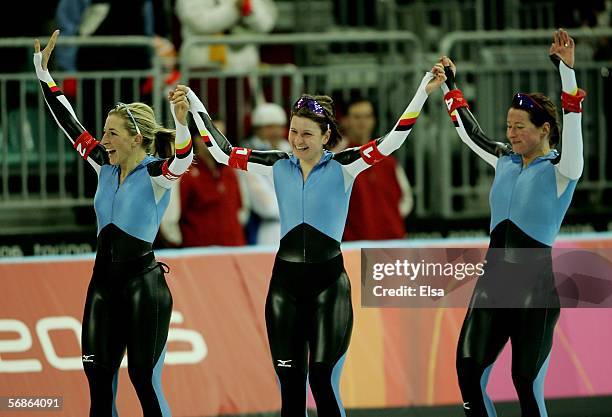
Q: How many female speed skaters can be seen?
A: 3